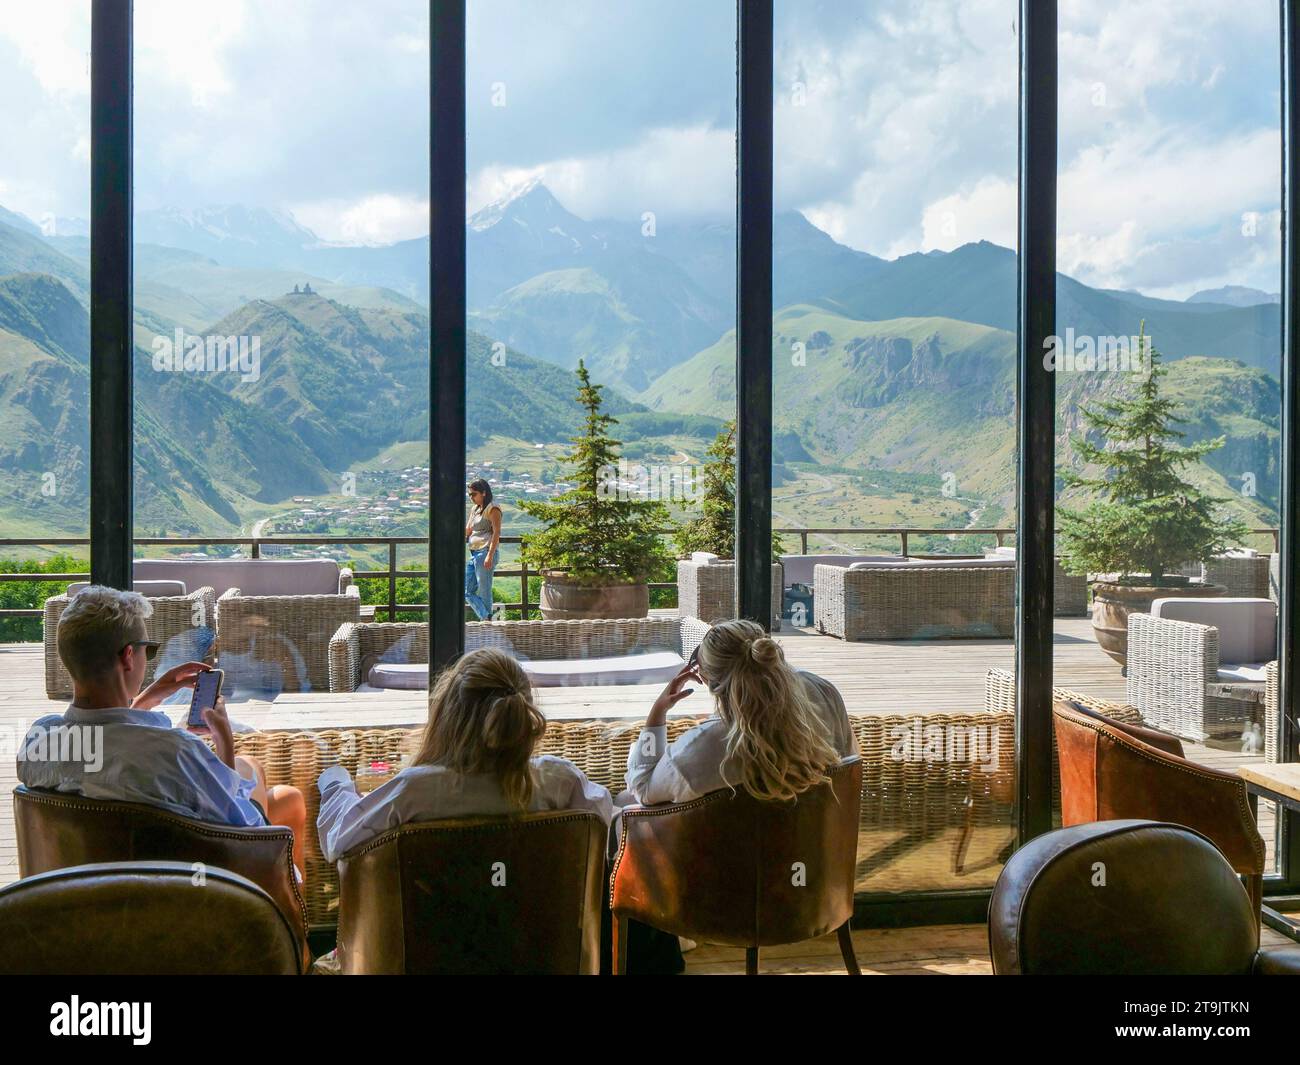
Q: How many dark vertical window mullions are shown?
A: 5